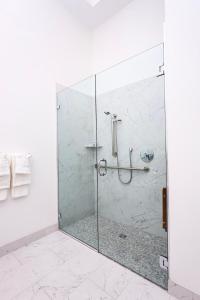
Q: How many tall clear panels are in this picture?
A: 2